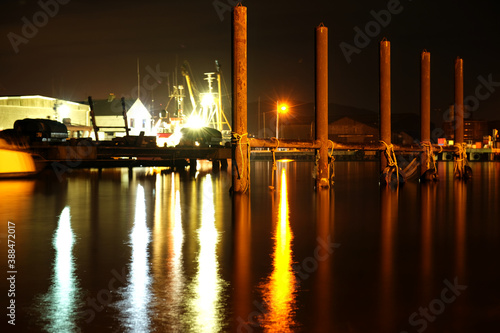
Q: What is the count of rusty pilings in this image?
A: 5